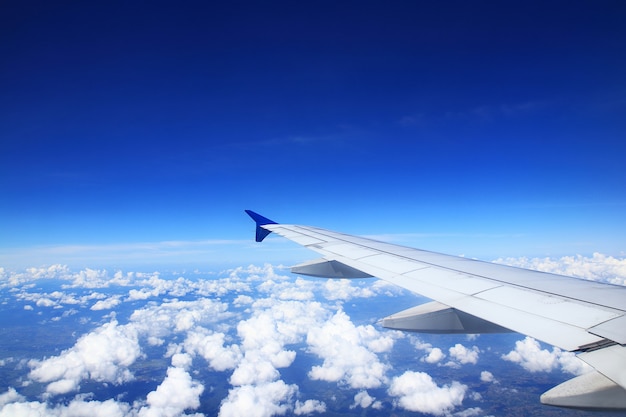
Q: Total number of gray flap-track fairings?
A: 3